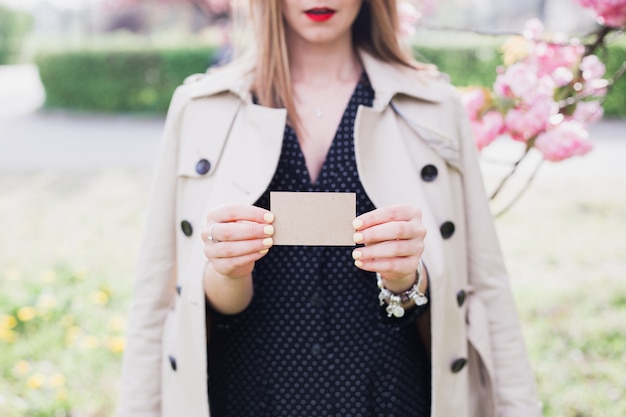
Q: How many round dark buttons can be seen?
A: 8